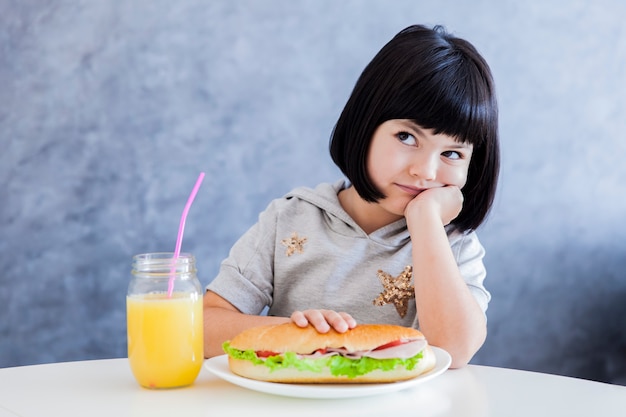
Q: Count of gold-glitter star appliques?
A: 2